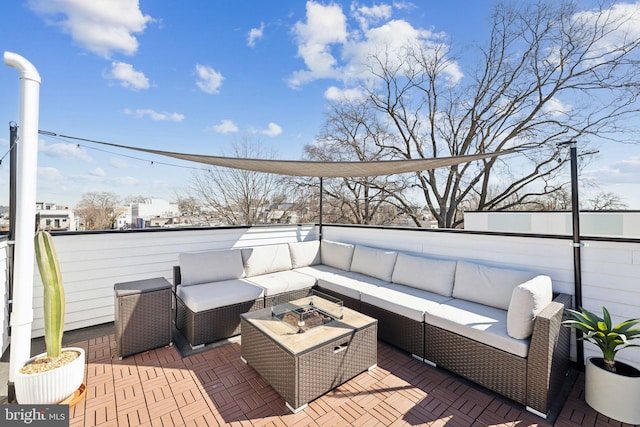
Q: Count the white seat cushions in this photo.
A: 6